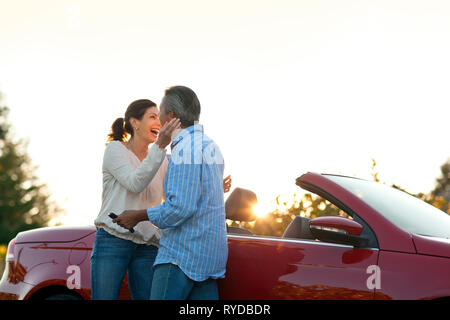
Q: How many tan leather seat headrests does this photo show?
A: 1